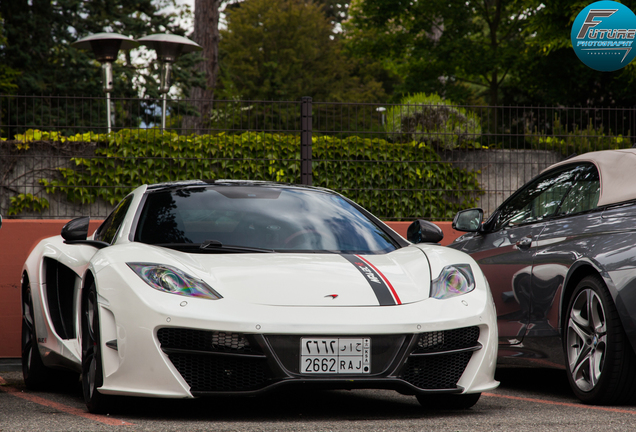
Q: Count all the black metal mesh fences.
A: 1